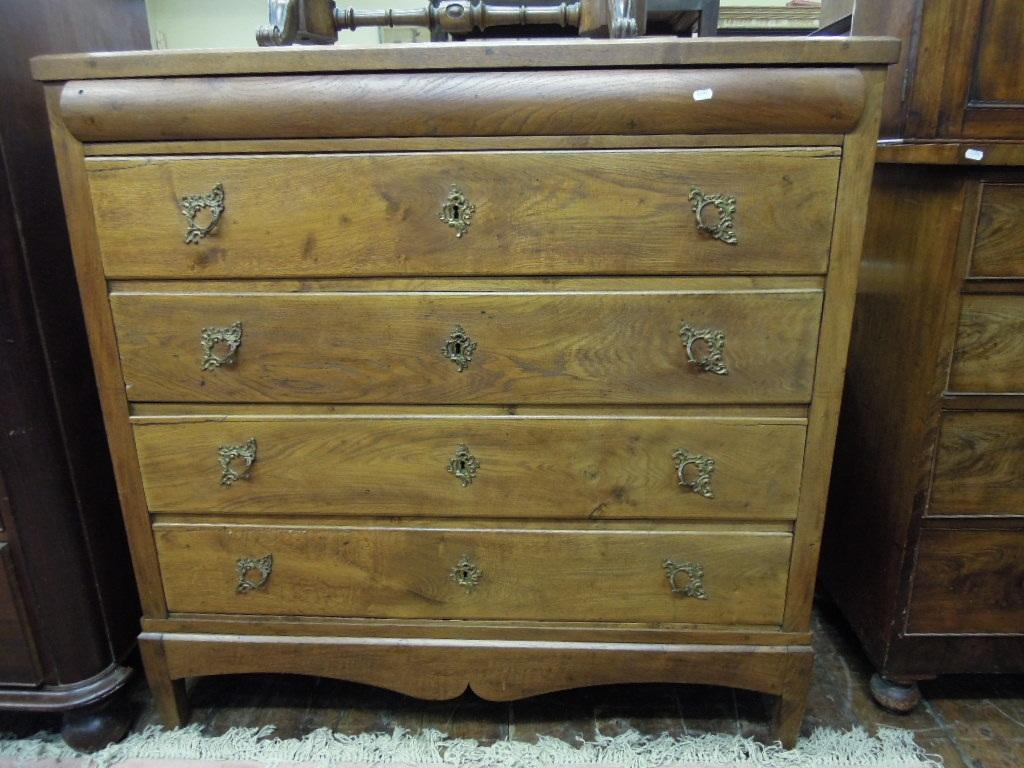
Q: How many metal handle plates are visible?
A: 8